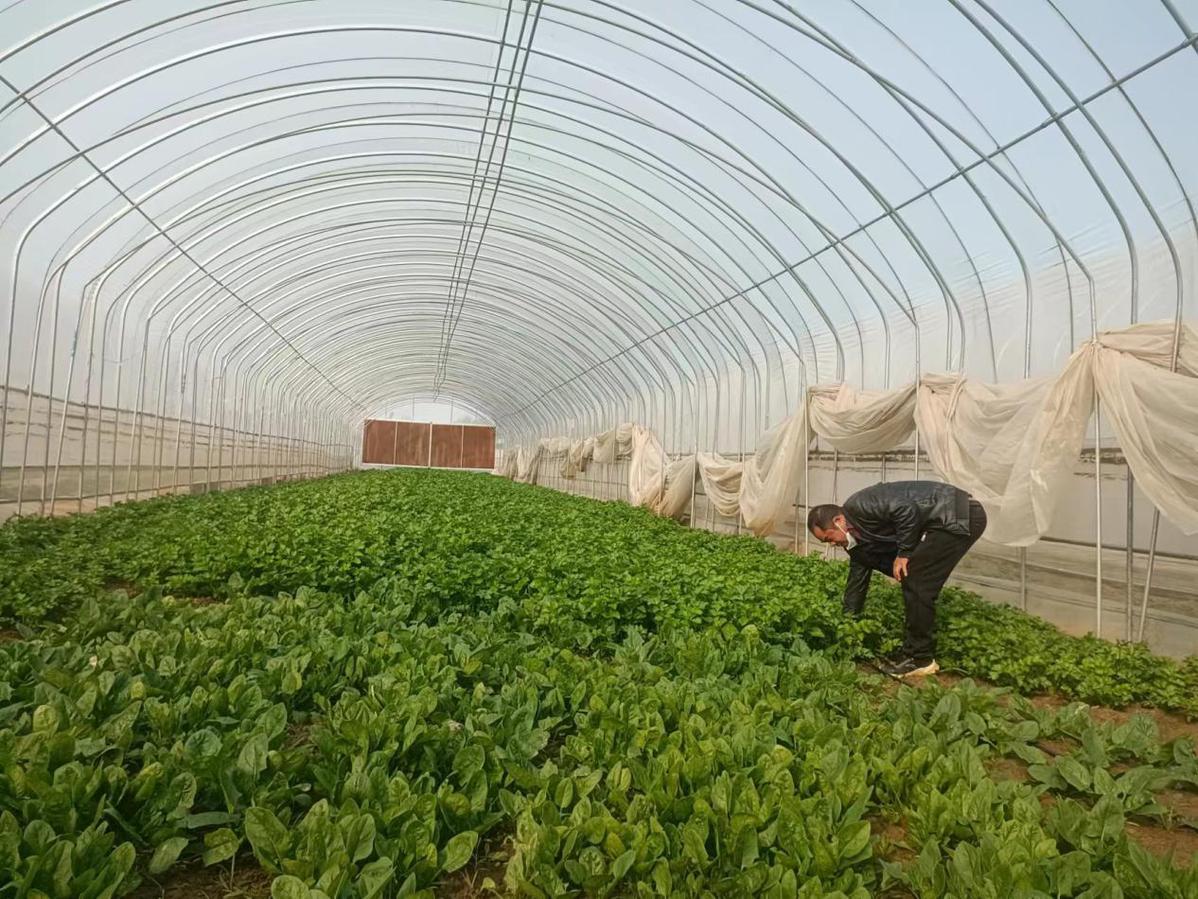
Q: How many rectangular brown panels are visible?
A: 4